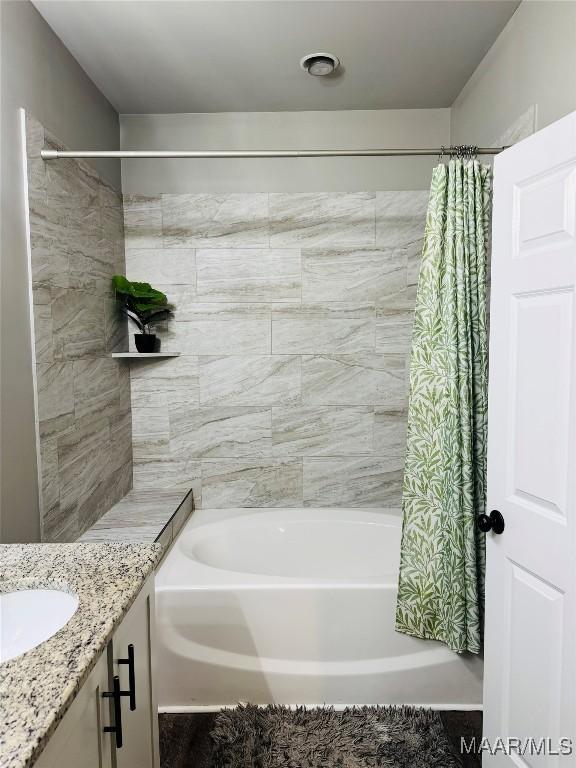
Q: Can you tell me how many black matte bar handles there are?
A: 2